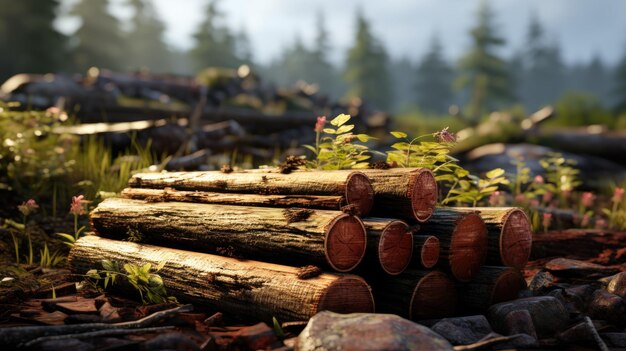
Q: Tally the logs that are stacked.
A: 10